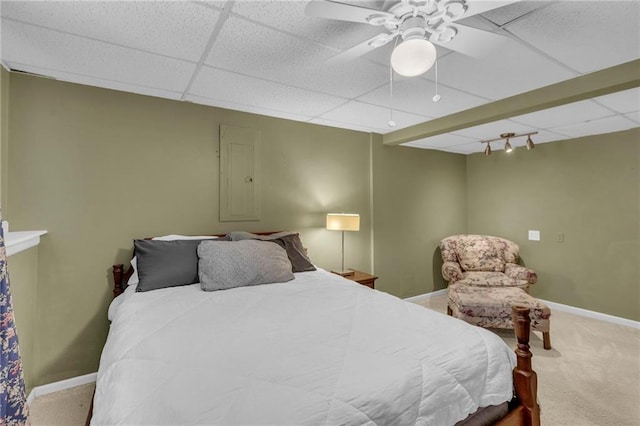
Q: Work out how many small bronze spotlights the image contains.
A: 3